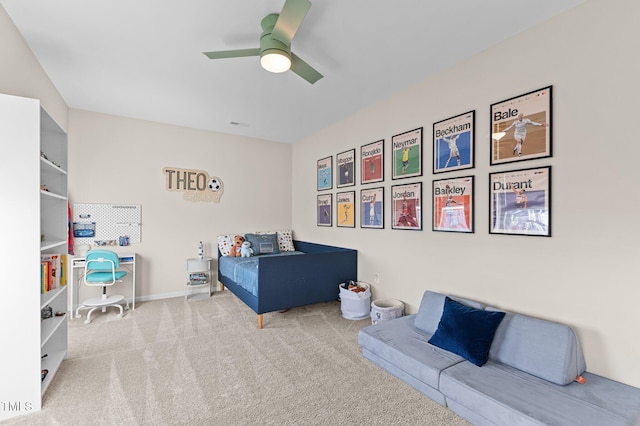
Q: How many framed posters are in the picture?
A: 12